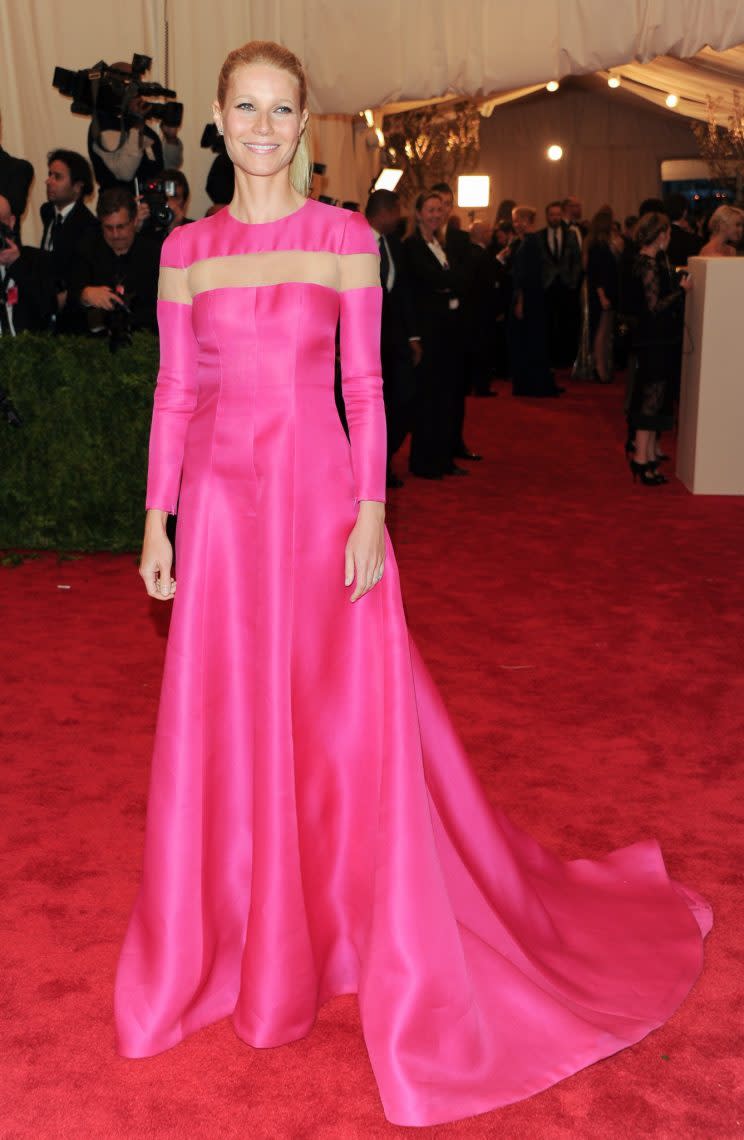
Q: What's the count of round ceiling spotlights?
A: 4